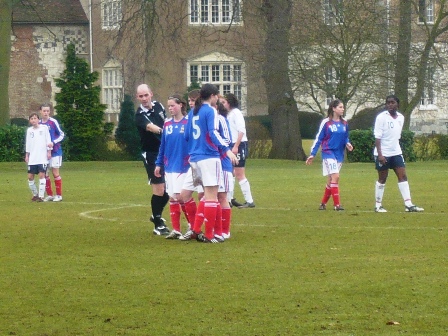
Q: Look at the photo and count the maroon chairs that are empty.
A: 0